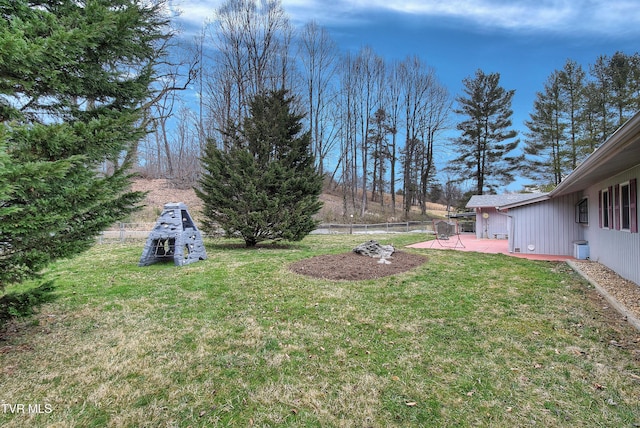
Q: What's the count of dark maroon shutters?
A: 4